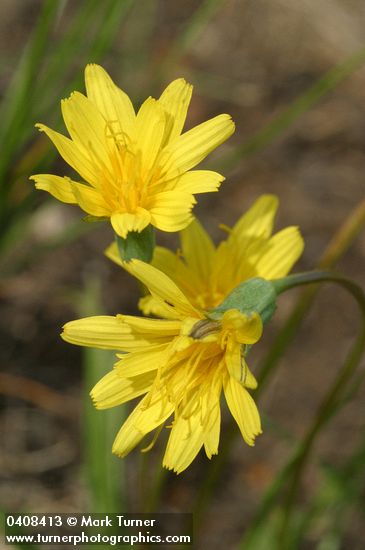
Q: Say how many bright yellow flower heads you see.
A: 3